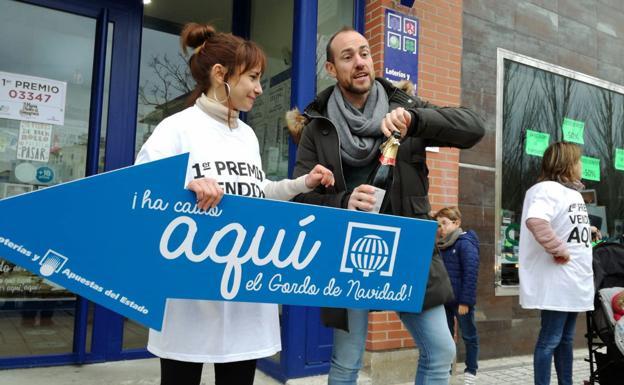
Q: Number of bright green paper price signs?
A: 4